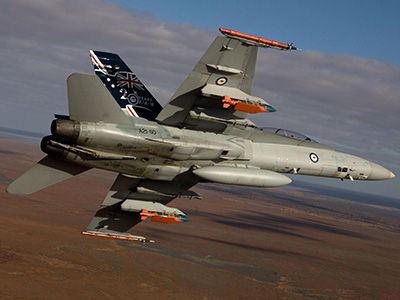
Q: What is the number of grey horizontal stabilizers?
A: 2